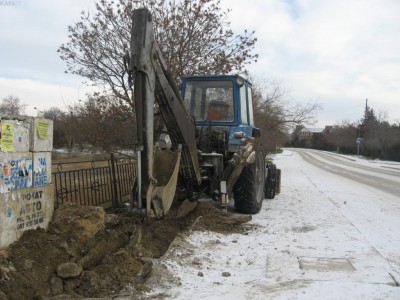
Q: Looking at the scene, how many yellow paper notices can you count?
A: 2